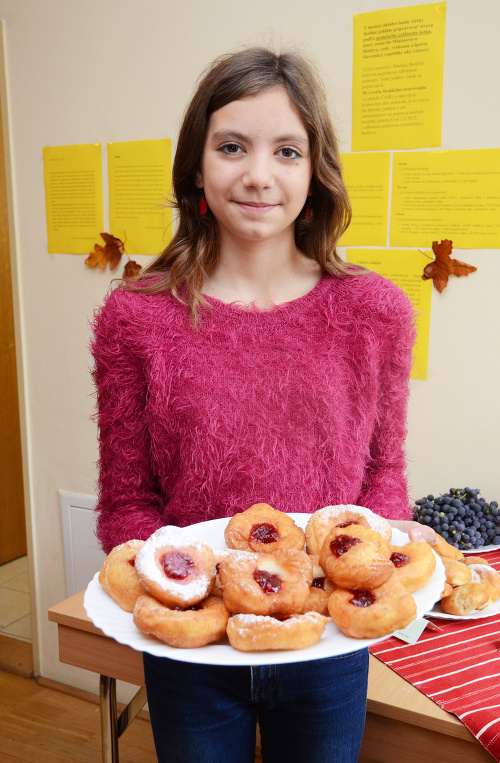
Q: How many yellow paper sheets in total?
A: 6